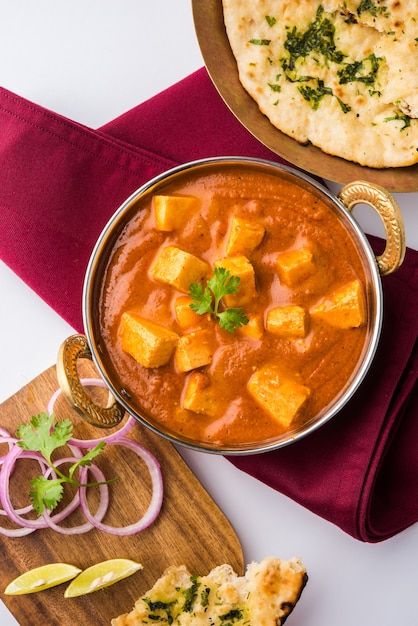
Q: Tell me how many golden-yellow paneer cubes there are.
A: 13